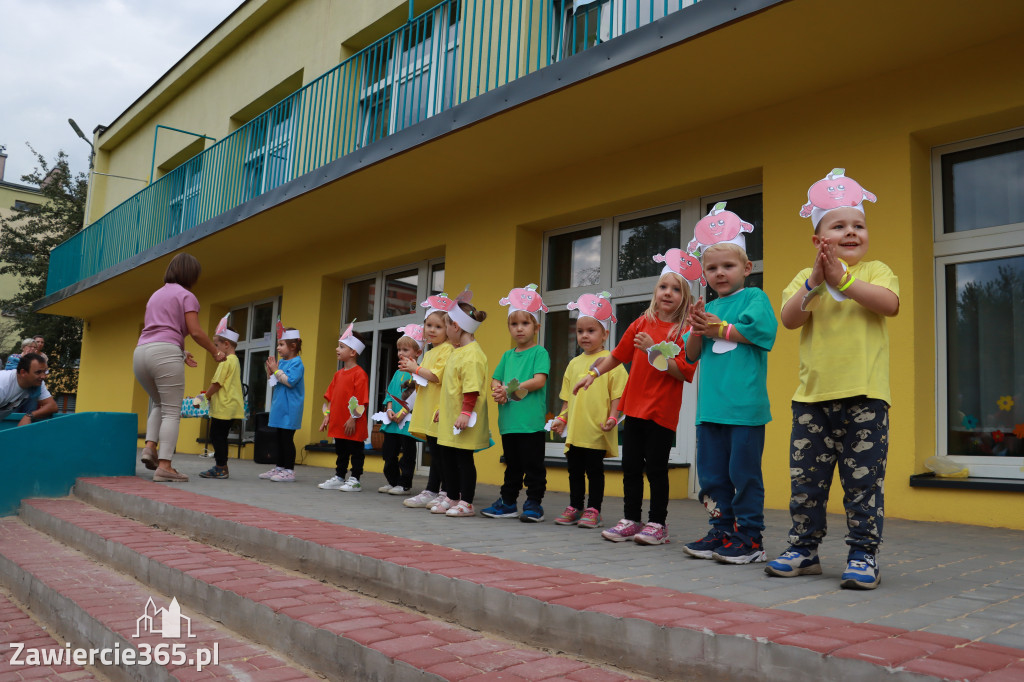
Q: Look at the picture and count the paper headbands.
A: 11